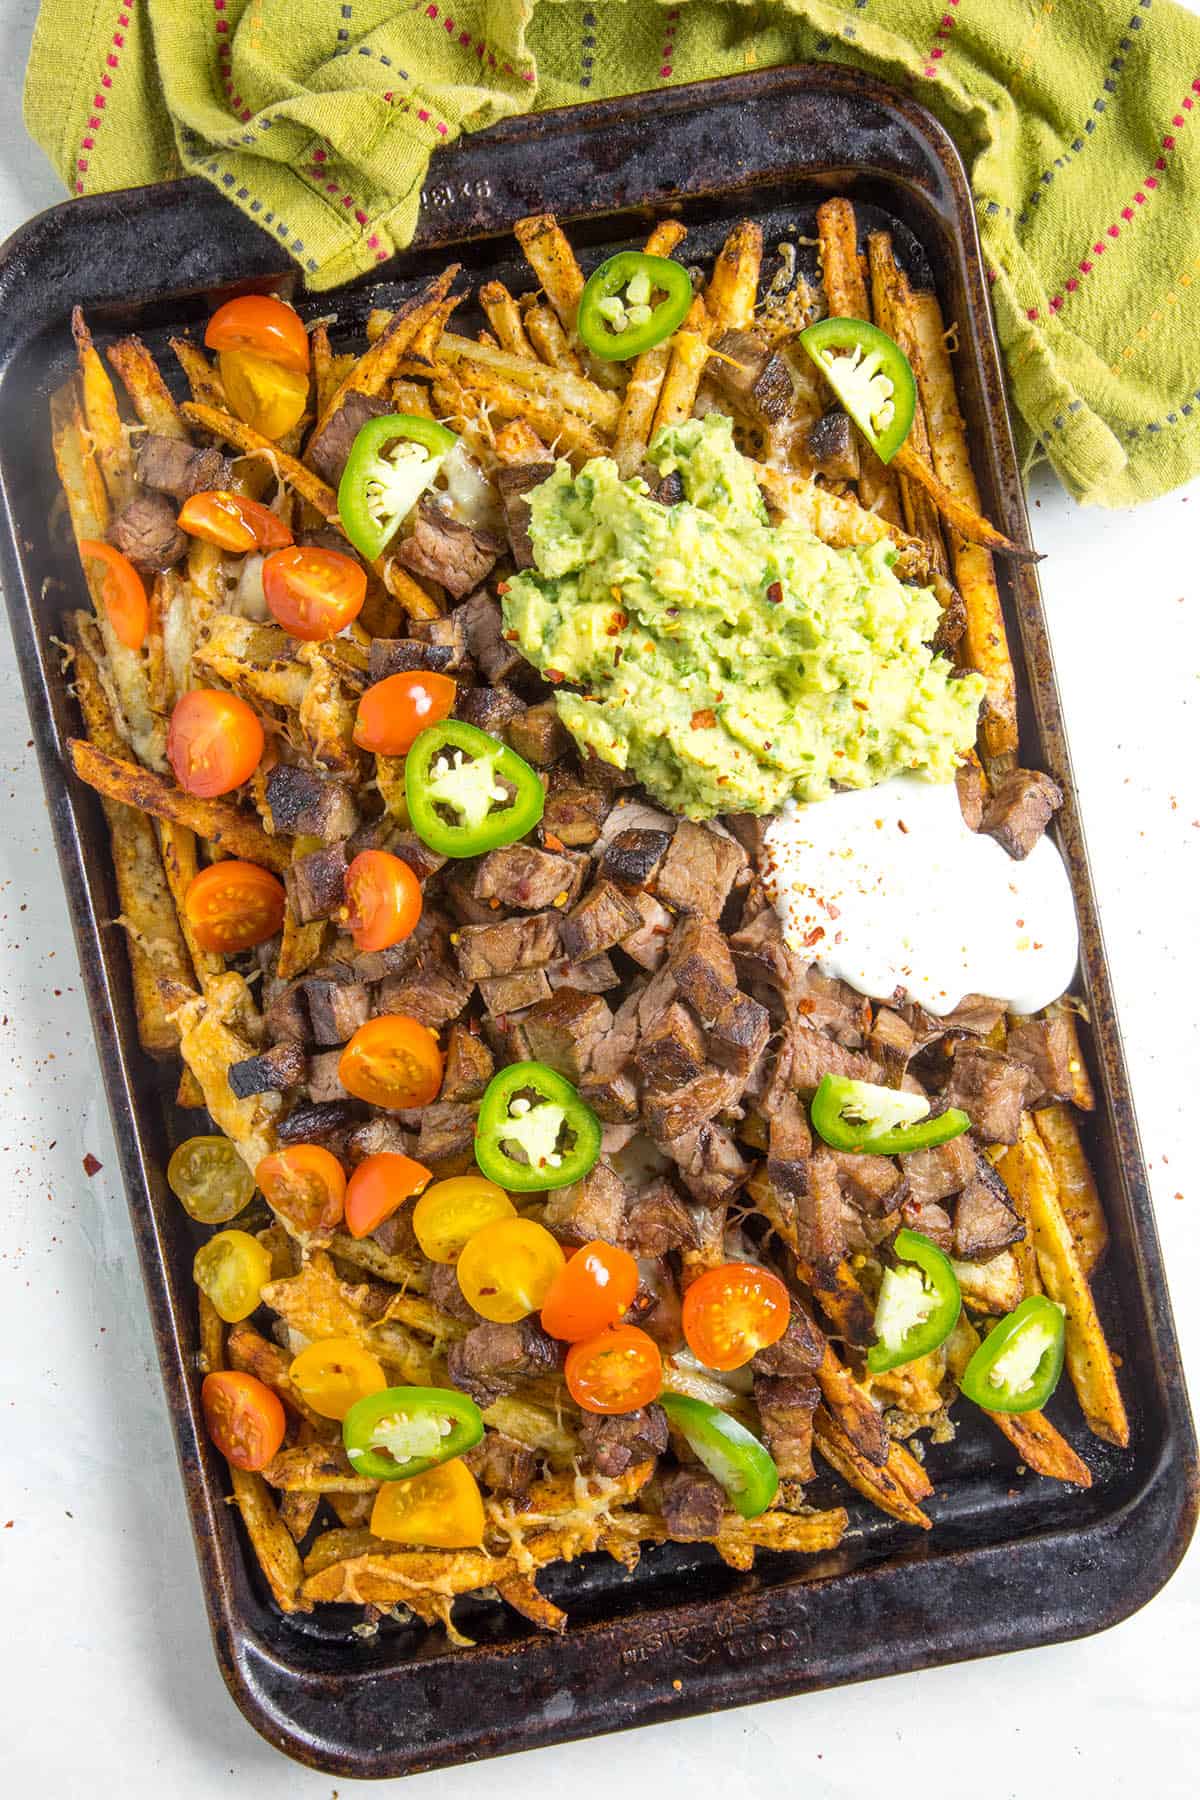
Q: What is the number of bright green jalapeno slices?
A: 10